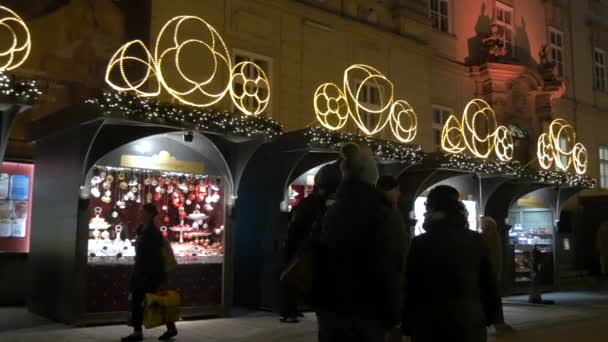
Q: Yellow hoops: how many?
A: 13